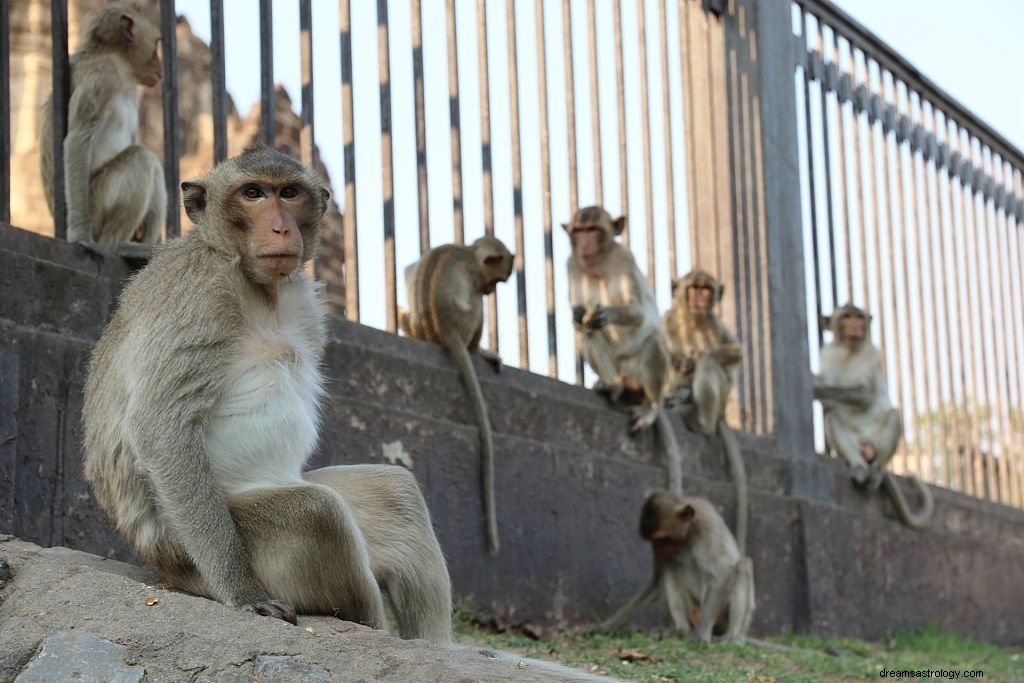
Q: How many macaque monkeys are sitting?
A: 7